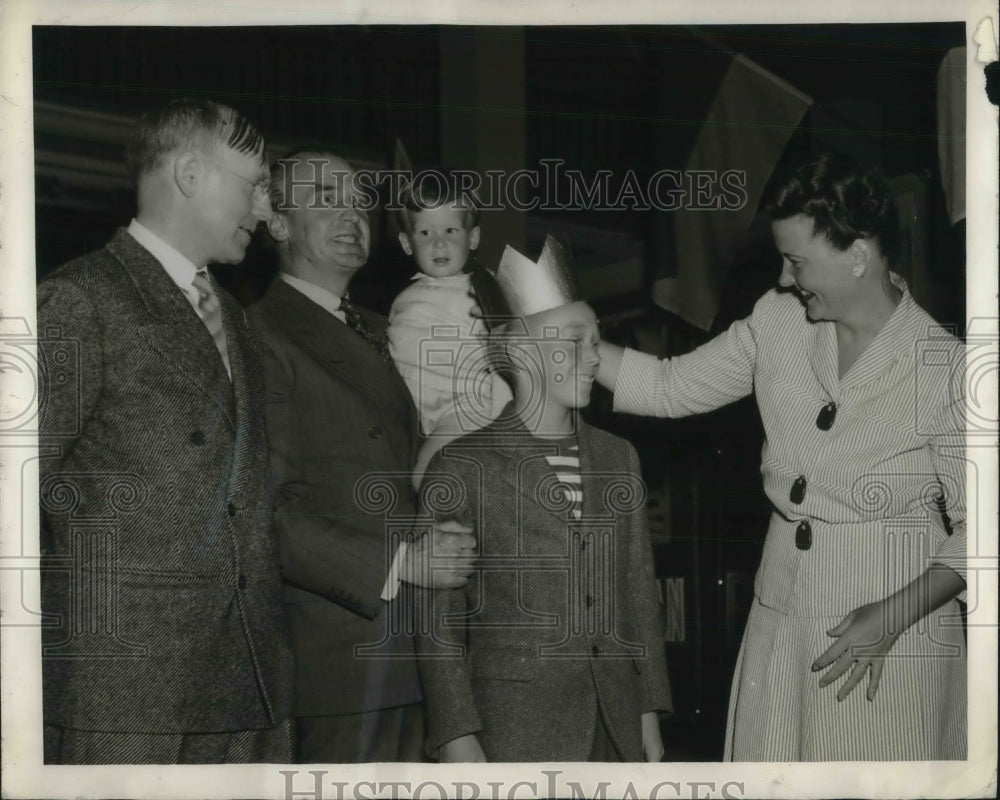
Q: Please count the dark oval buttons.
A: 3